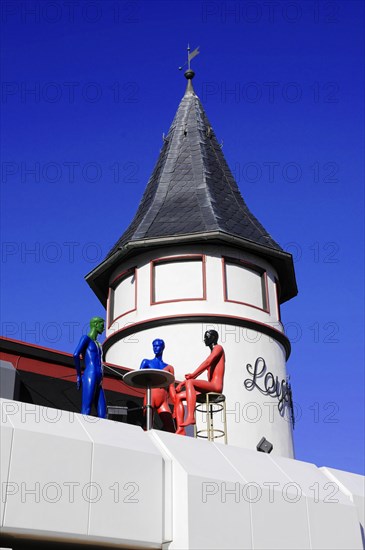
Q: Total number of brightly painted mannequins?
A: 3